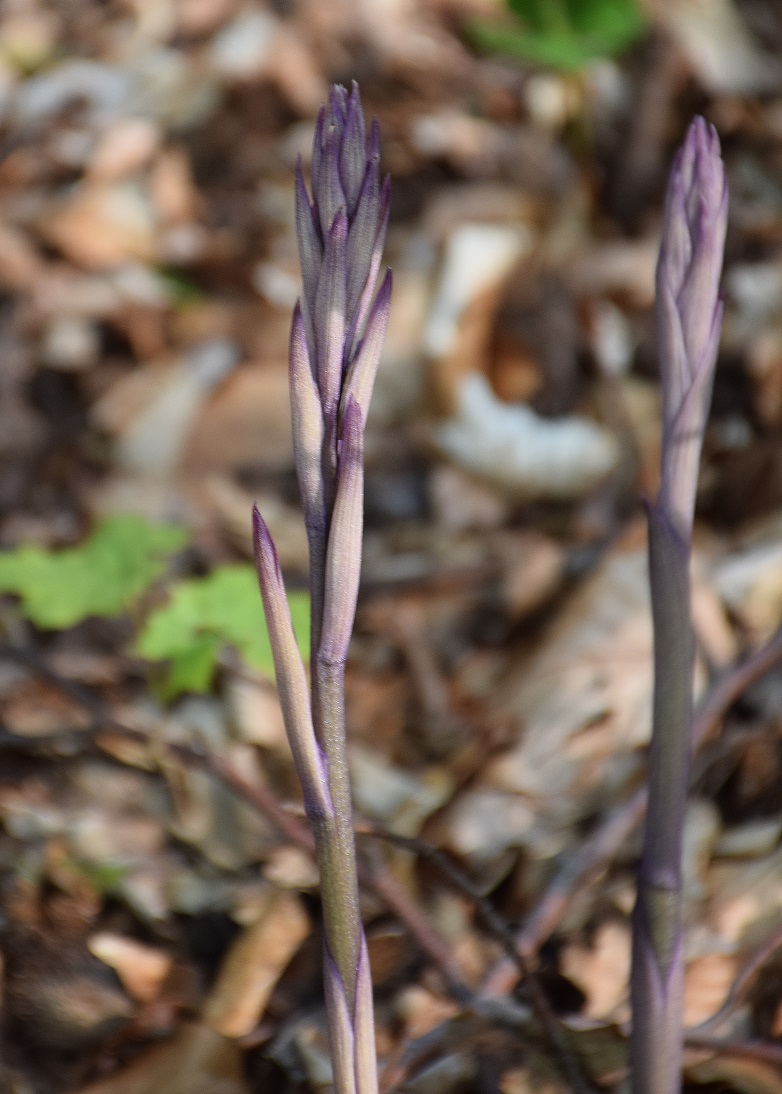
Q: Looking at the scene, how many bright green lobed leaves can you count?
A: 2